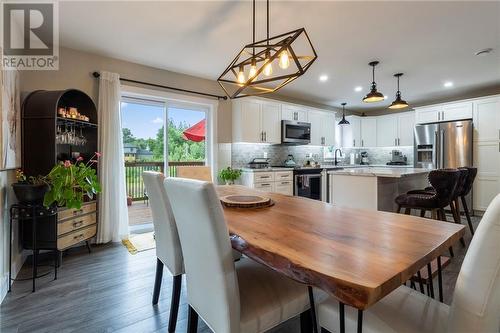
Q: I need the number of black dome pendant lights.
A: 3